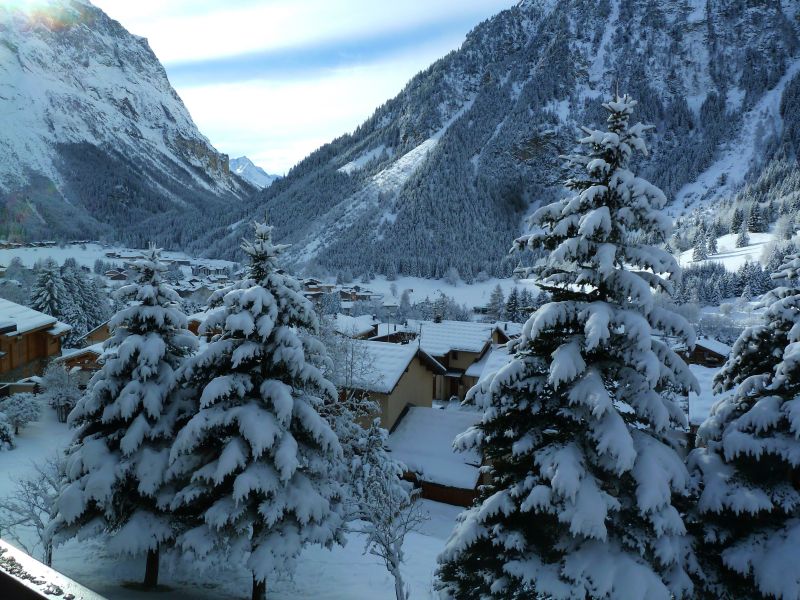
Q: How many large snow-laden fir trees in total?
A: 4